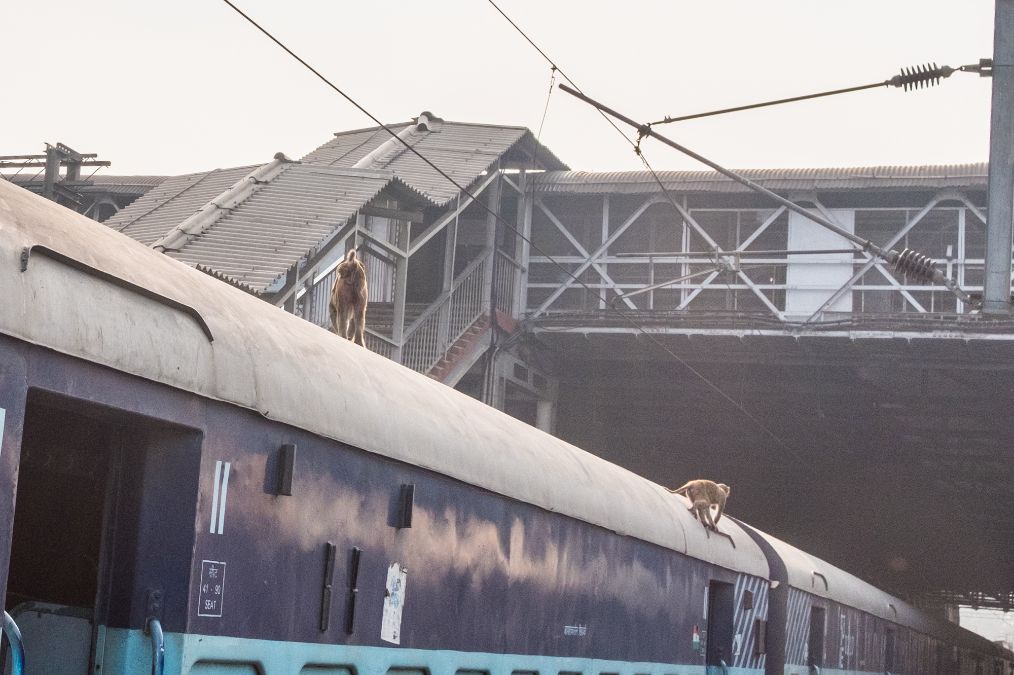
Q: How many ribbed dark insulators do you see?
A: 2